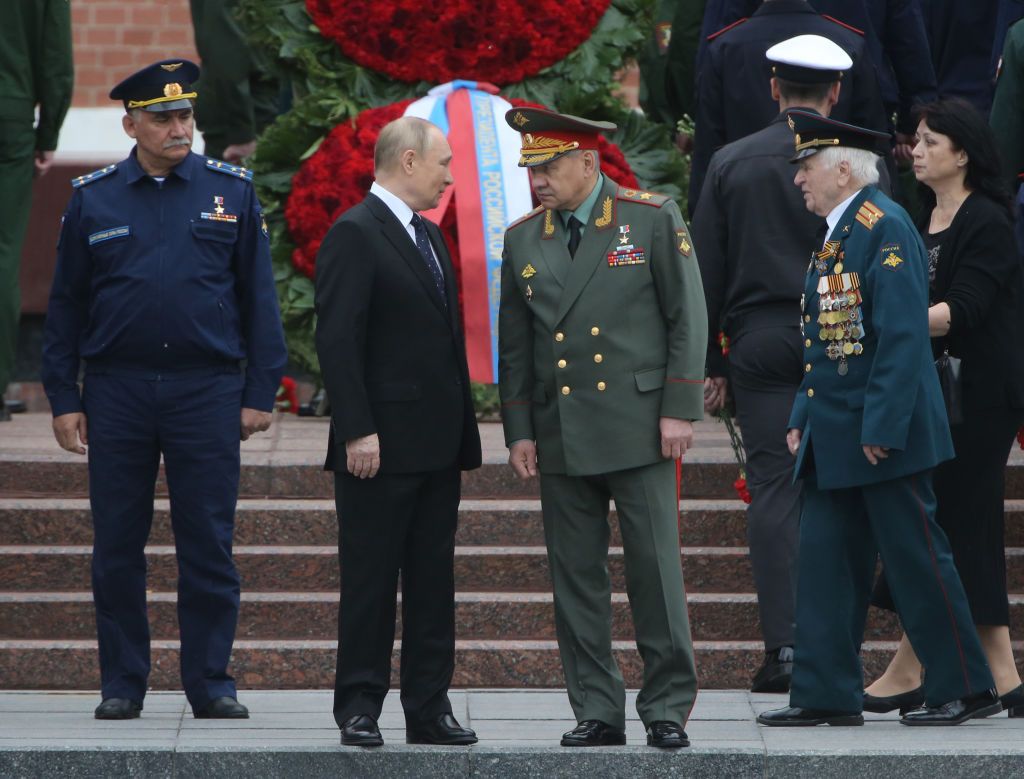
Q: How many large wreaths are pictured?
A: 2